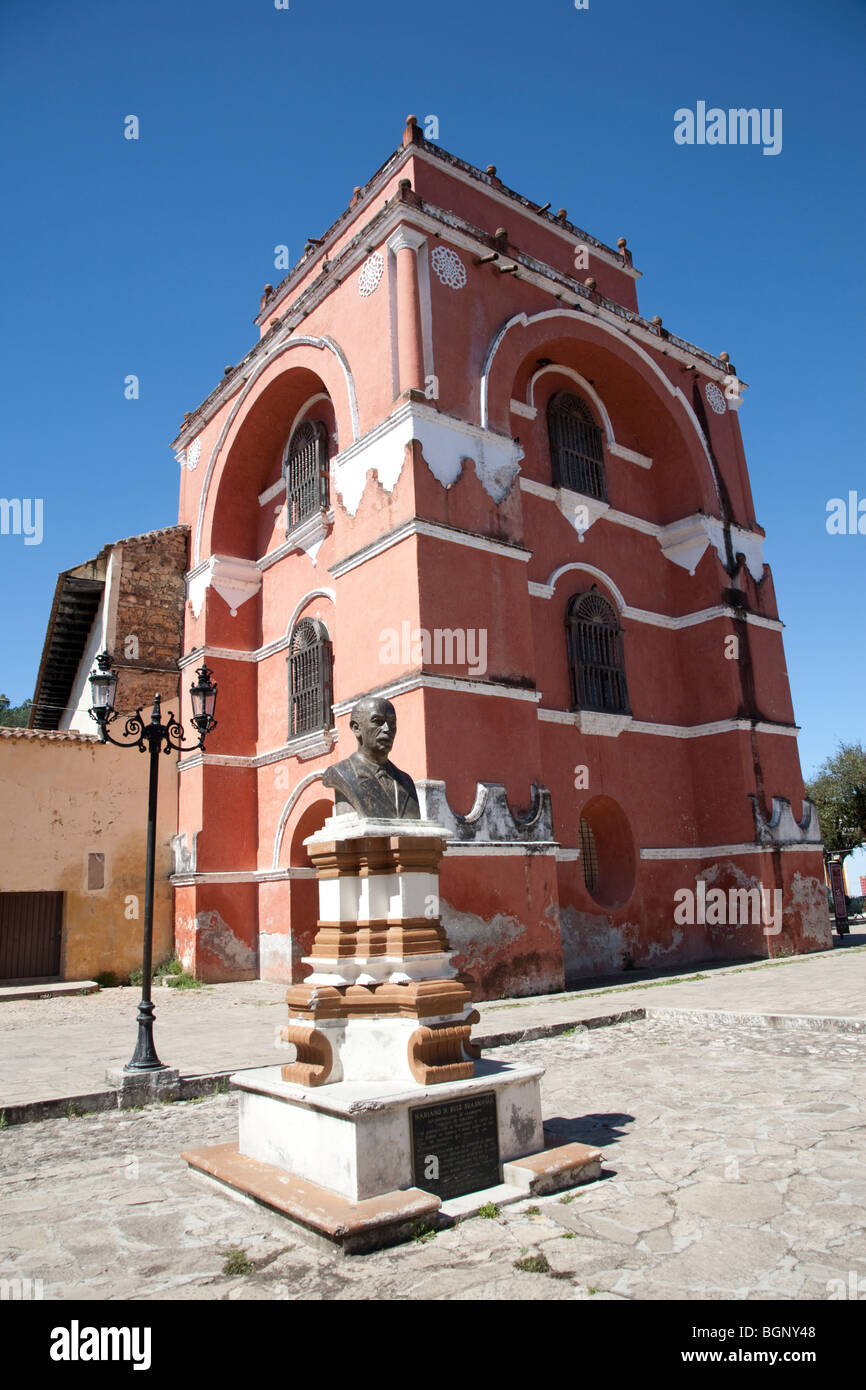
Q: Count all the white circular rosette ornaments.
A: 4